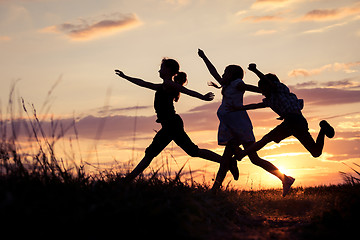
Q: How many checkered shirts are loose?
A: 1